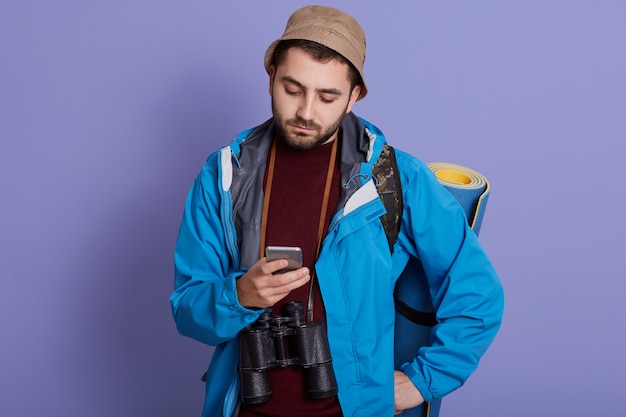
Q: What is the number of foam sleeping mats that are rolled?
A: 1